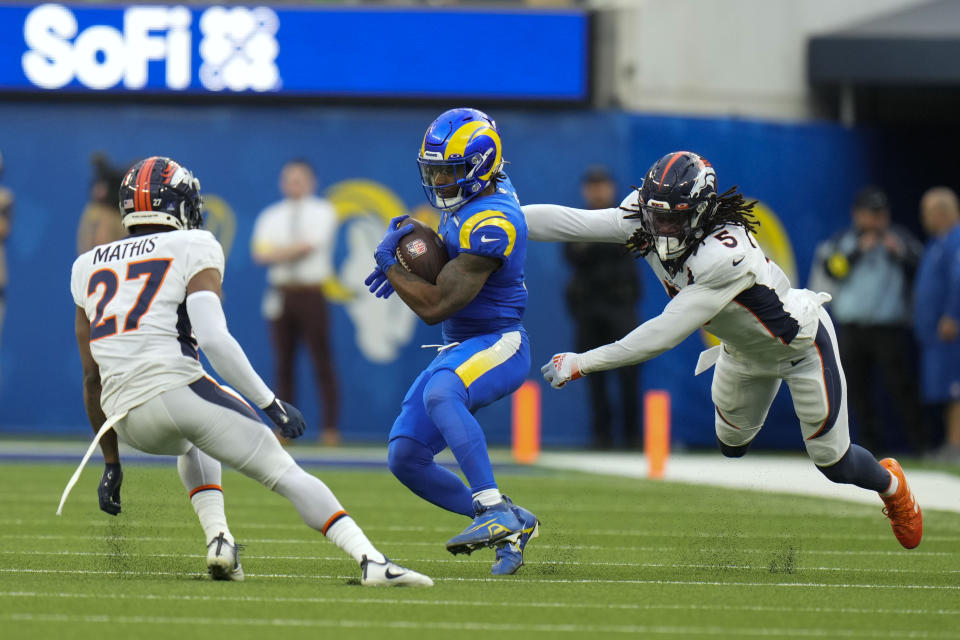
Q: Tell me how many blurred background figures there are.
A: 6